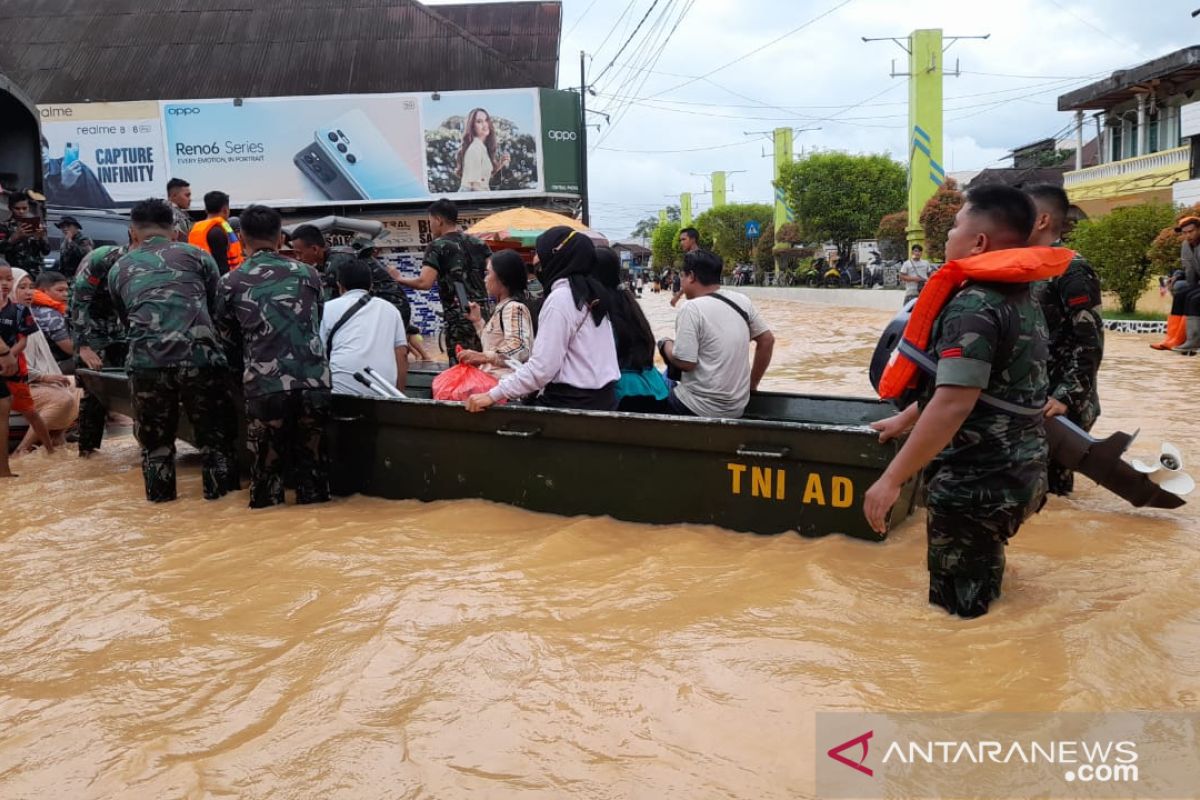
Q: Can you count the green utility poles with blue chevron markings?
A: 2